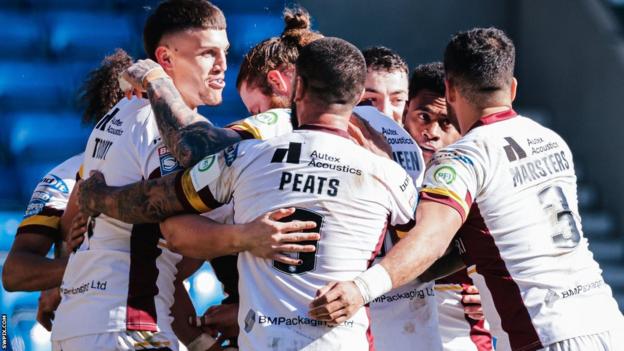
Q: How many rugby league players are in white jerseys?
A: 7